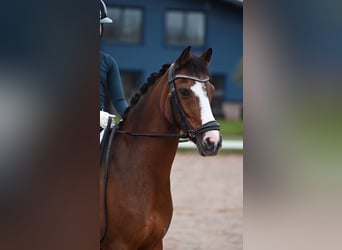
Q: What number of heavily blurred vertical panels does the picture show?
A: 2